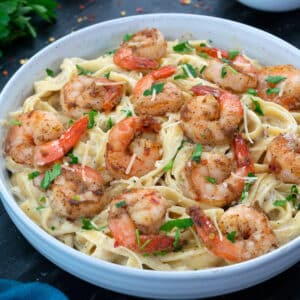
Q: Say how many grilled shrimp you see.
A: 13